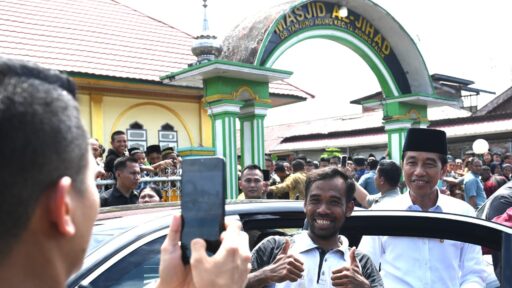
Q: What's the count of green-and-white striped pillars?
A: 3